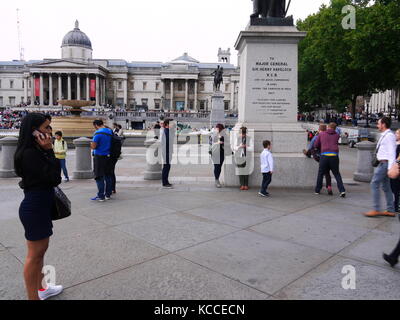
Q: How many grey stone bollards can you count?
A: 4